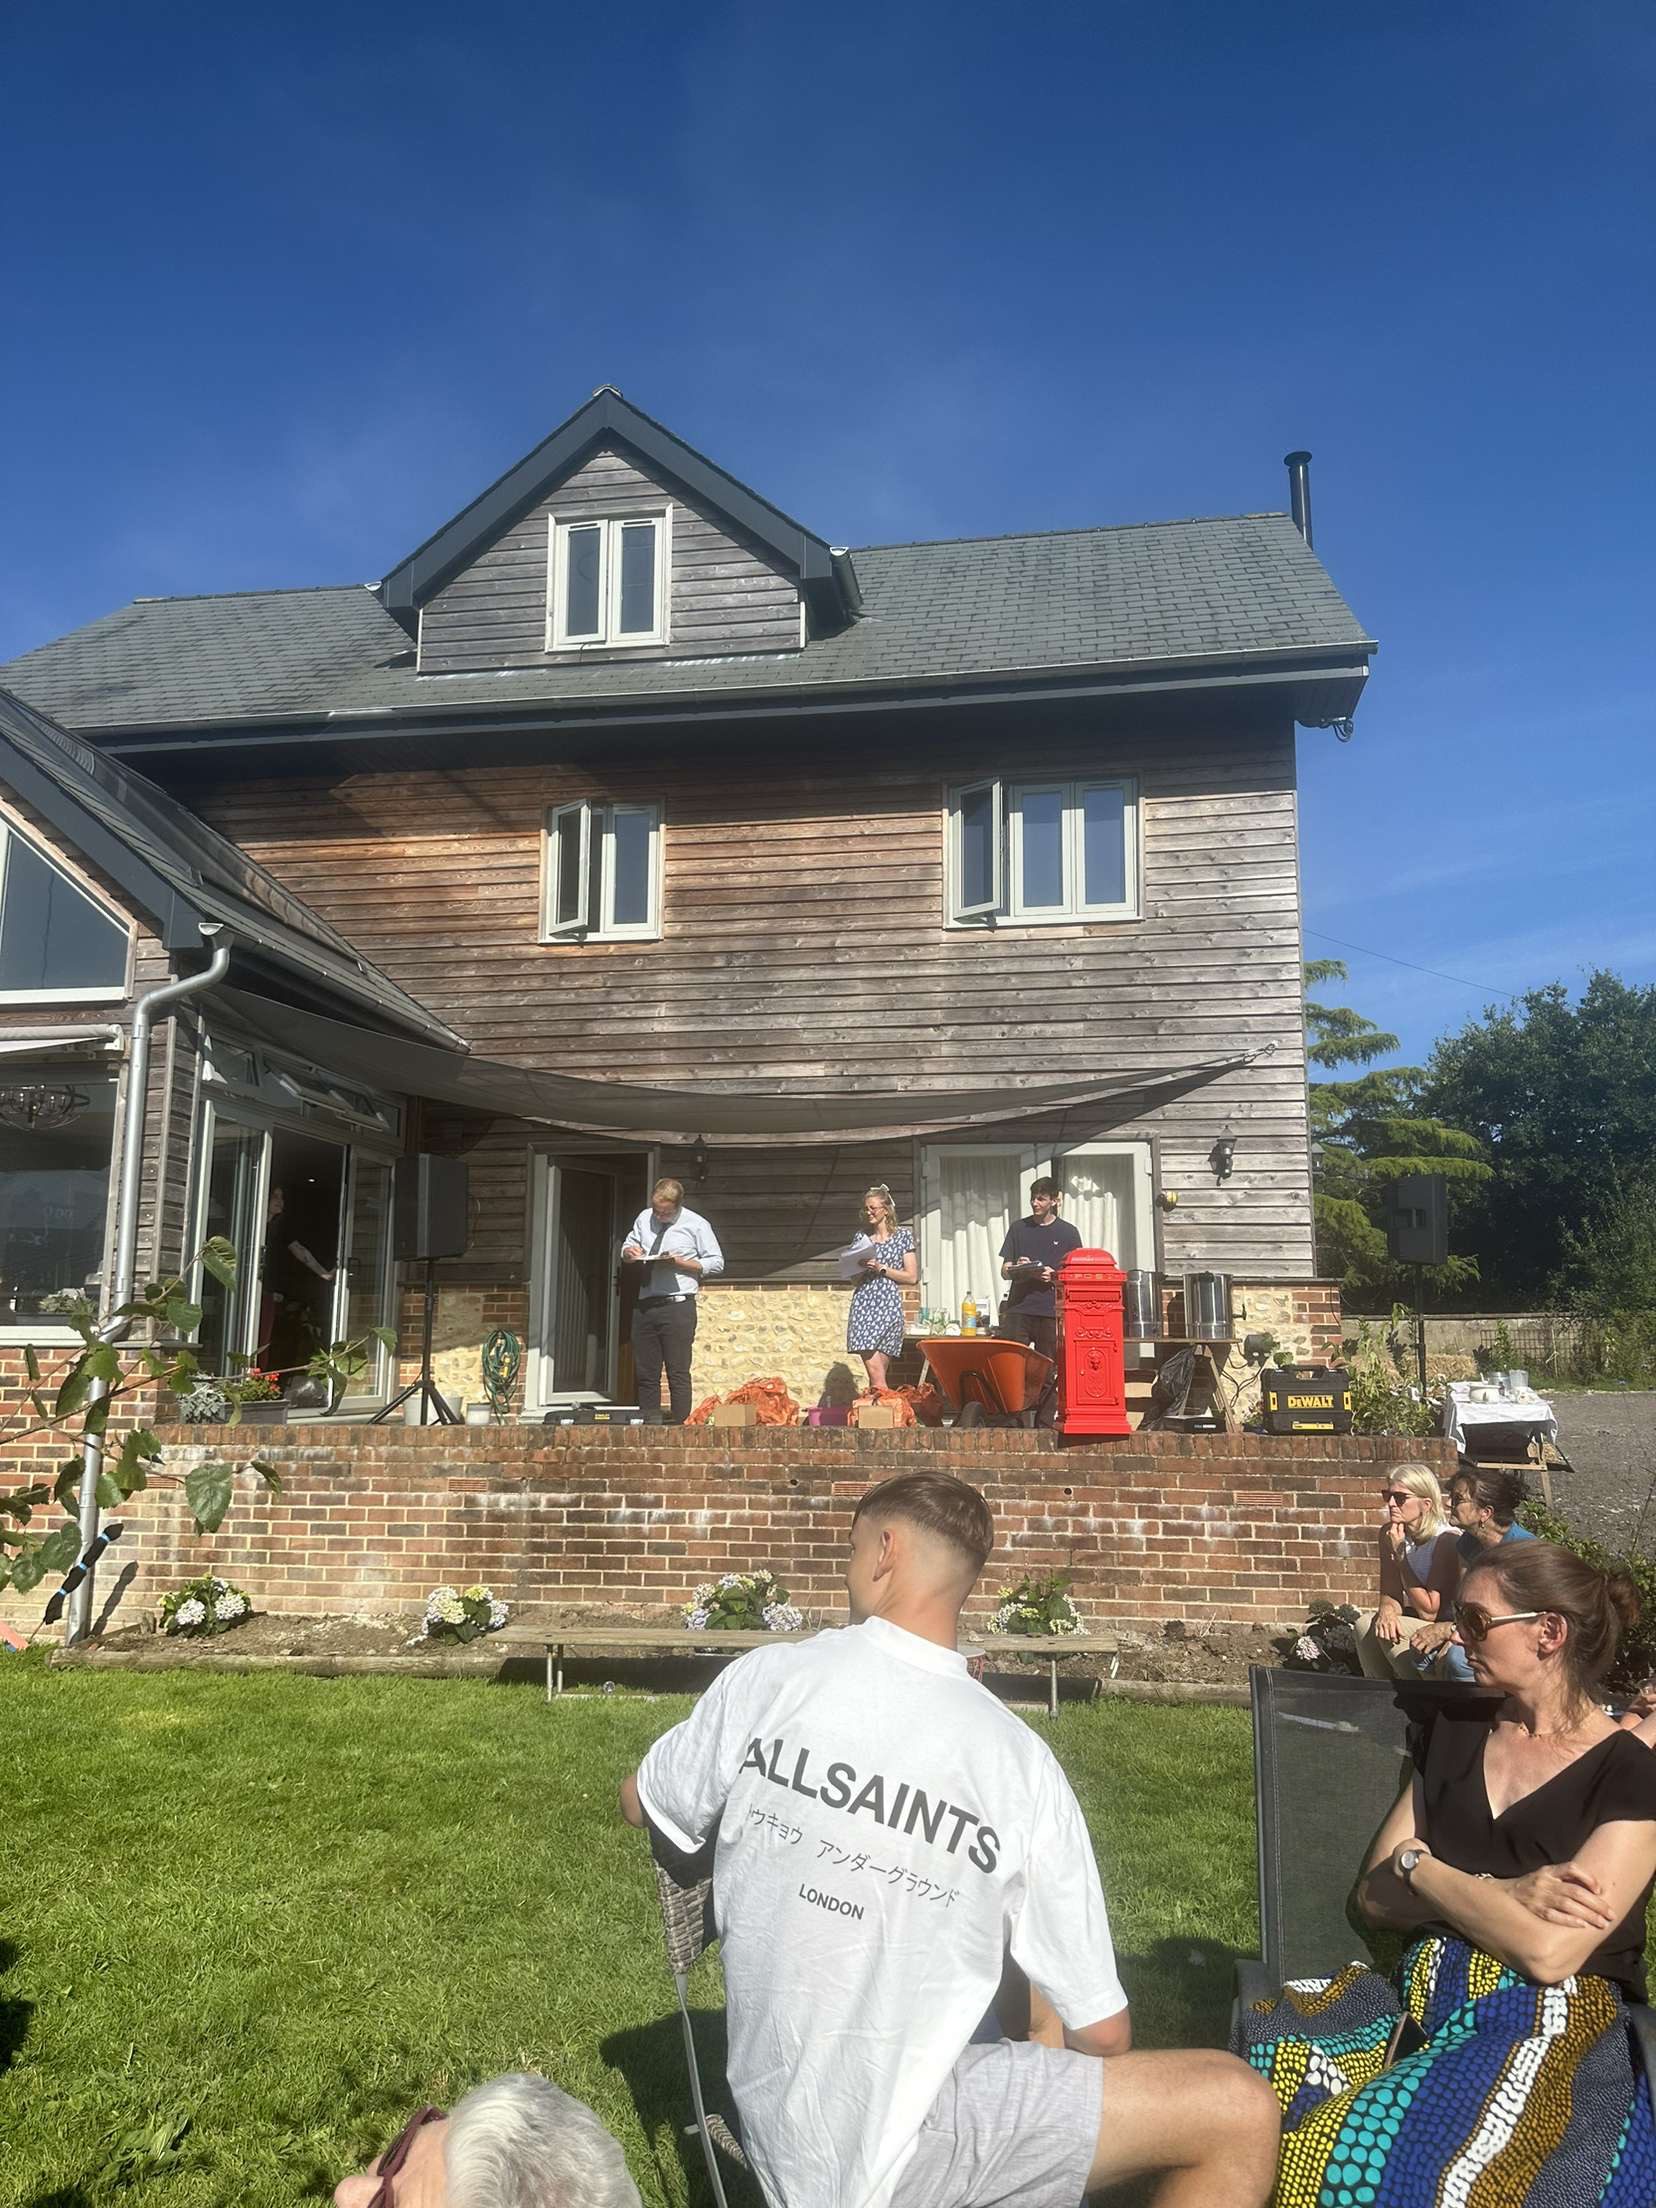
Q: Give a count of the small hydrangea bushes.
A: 5